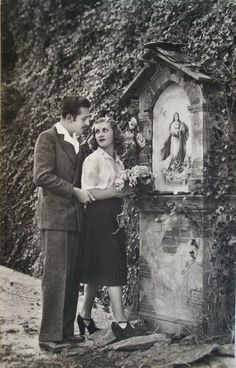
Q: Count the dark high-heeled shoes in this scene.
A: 2